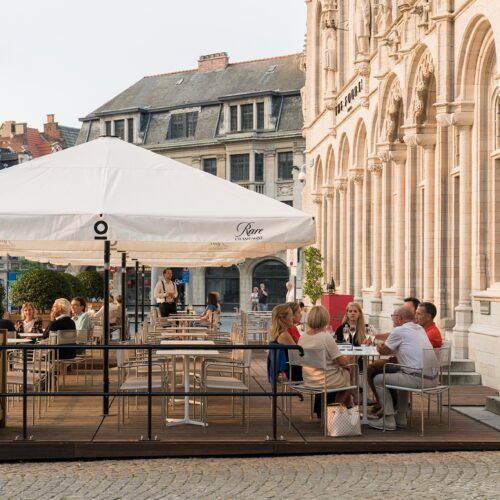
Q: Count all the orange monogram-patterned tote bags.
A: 0